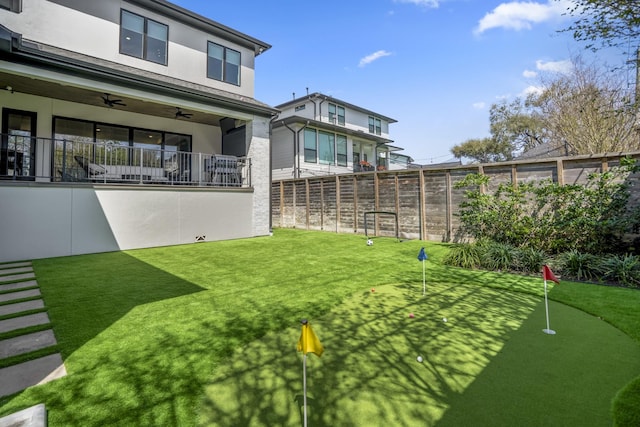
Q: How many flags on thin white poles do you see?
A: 3